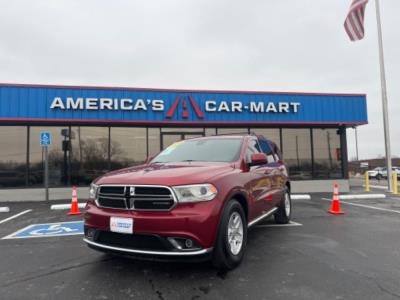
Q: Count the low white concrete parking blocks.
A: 4